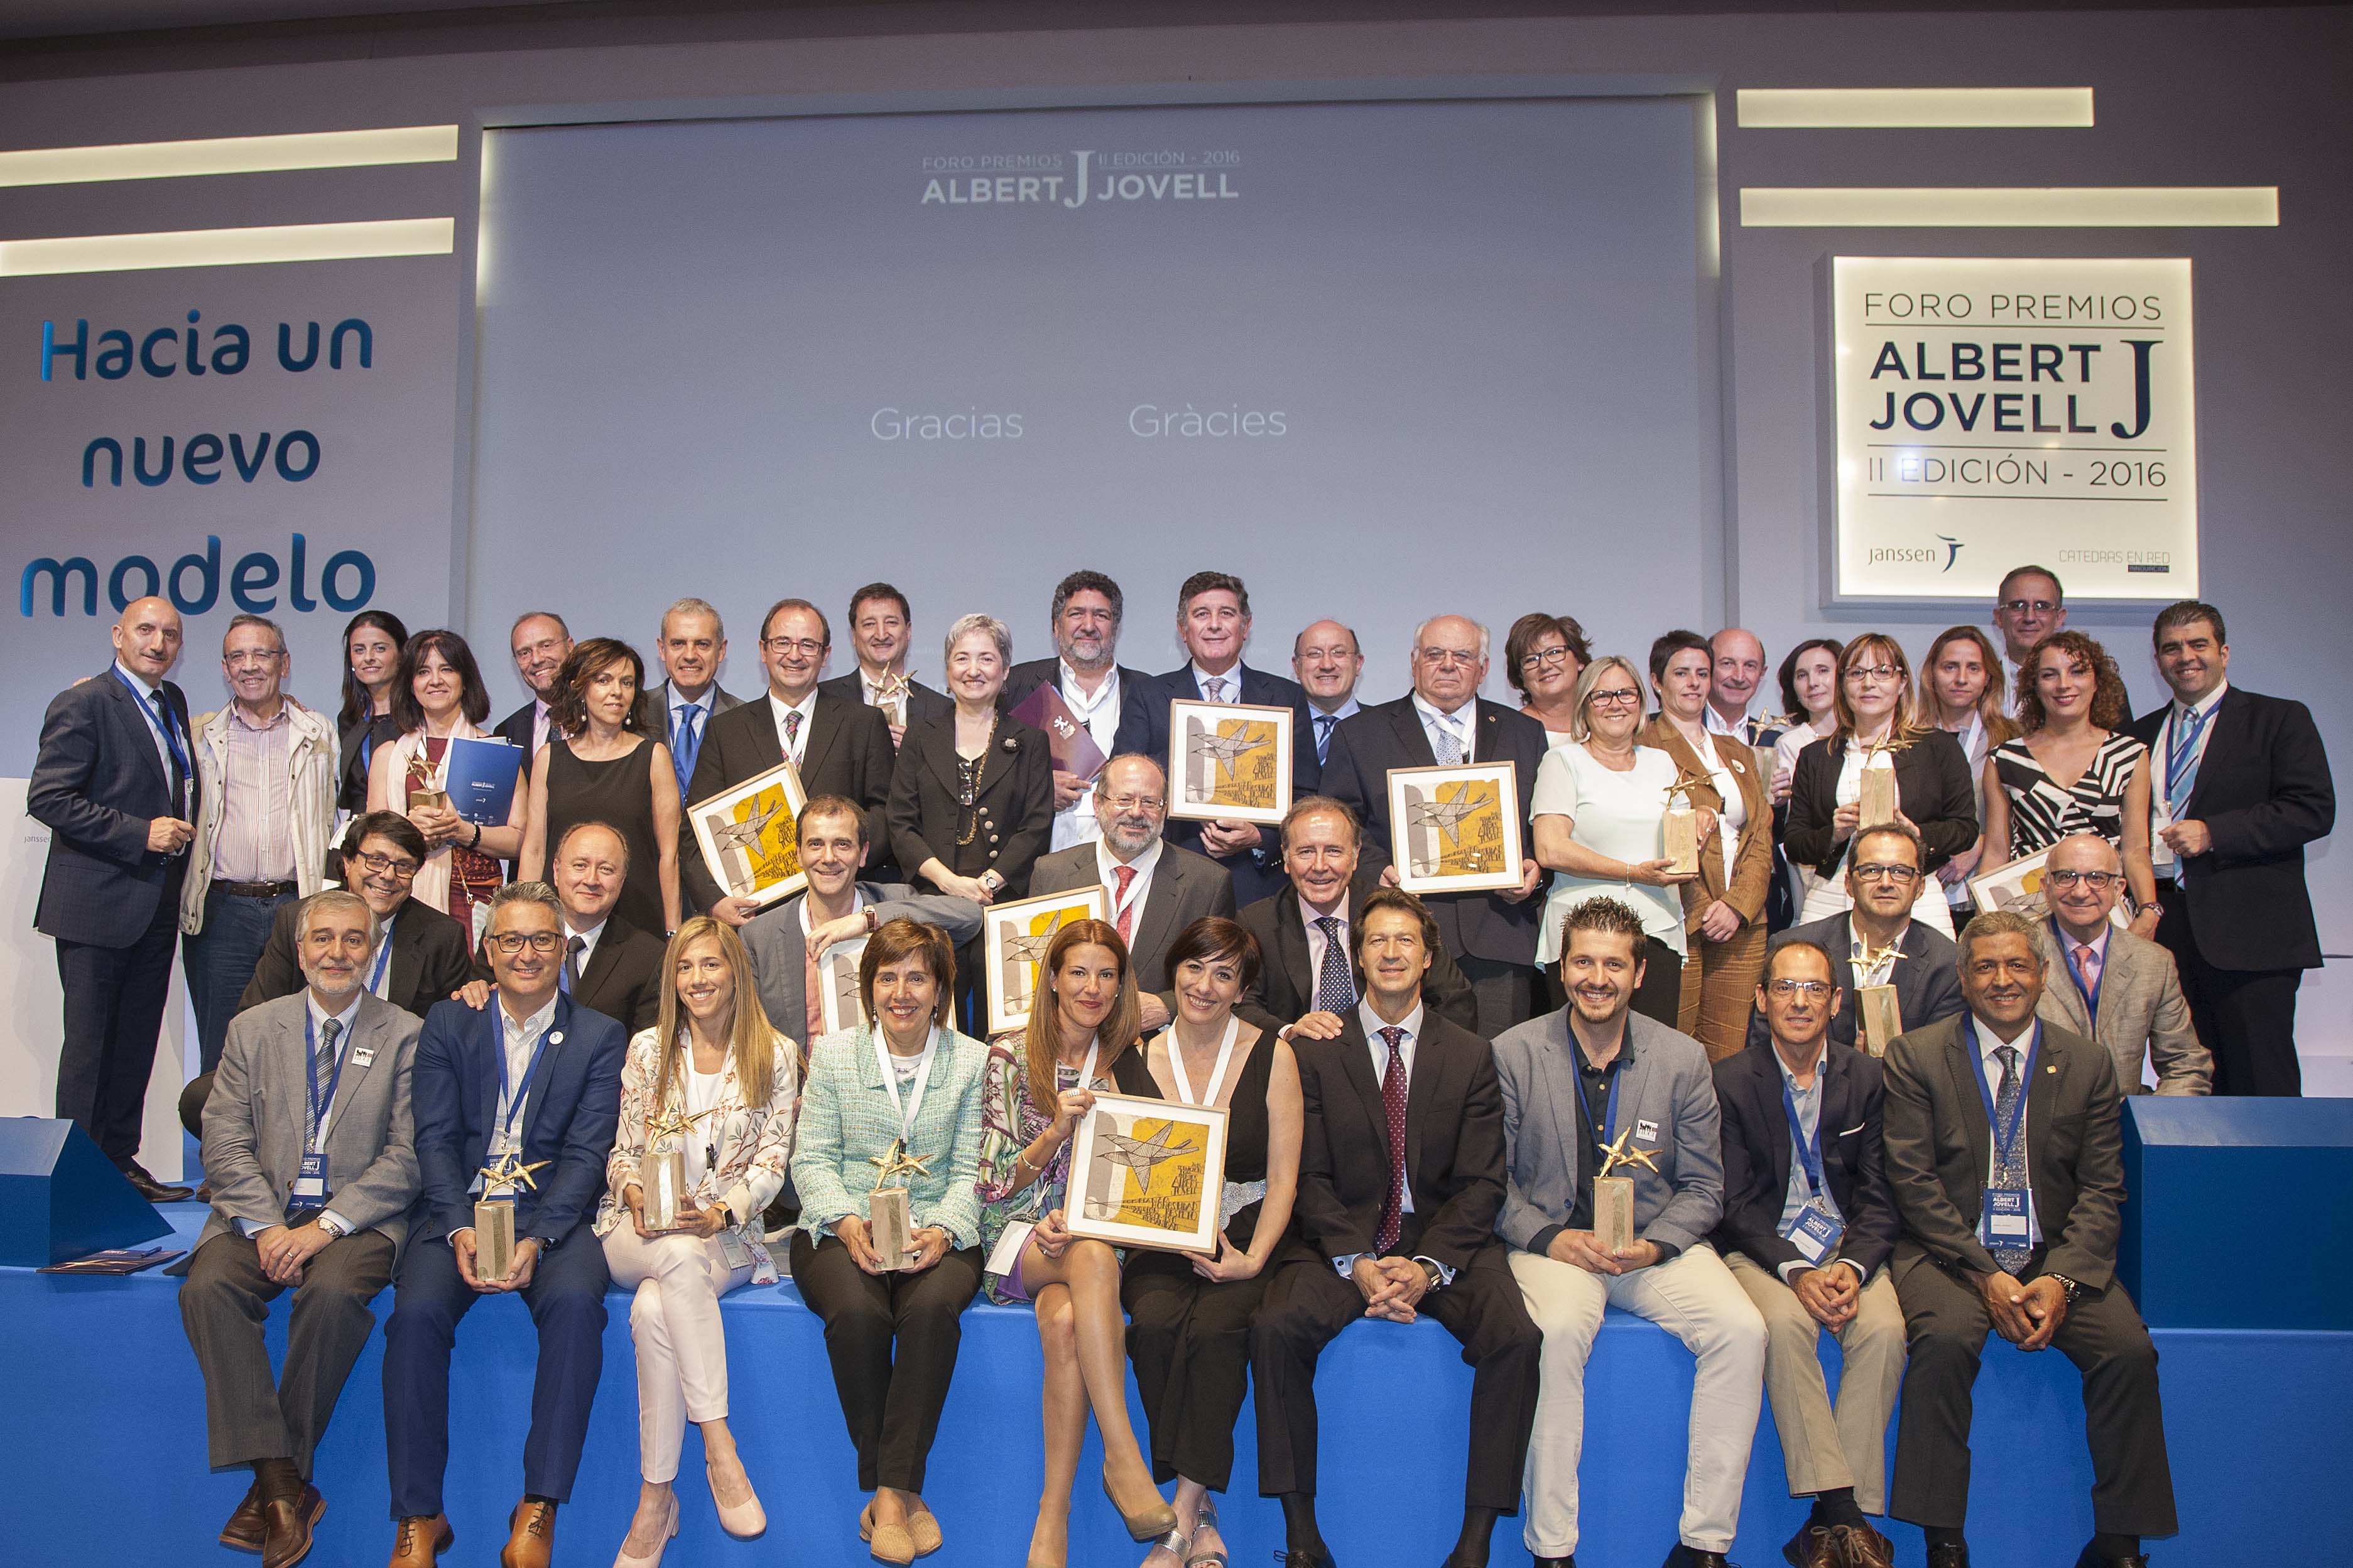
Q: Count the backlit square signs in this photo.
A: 1